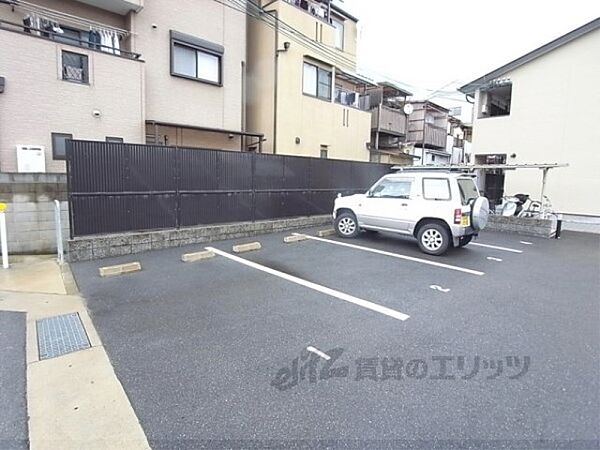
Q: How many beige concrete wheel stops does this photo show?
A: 5